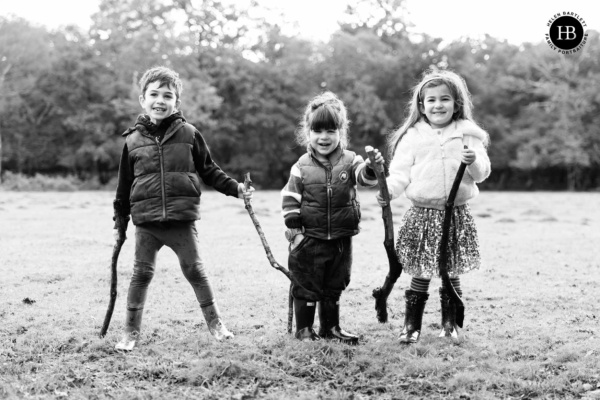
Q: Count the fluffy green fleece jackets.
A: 0